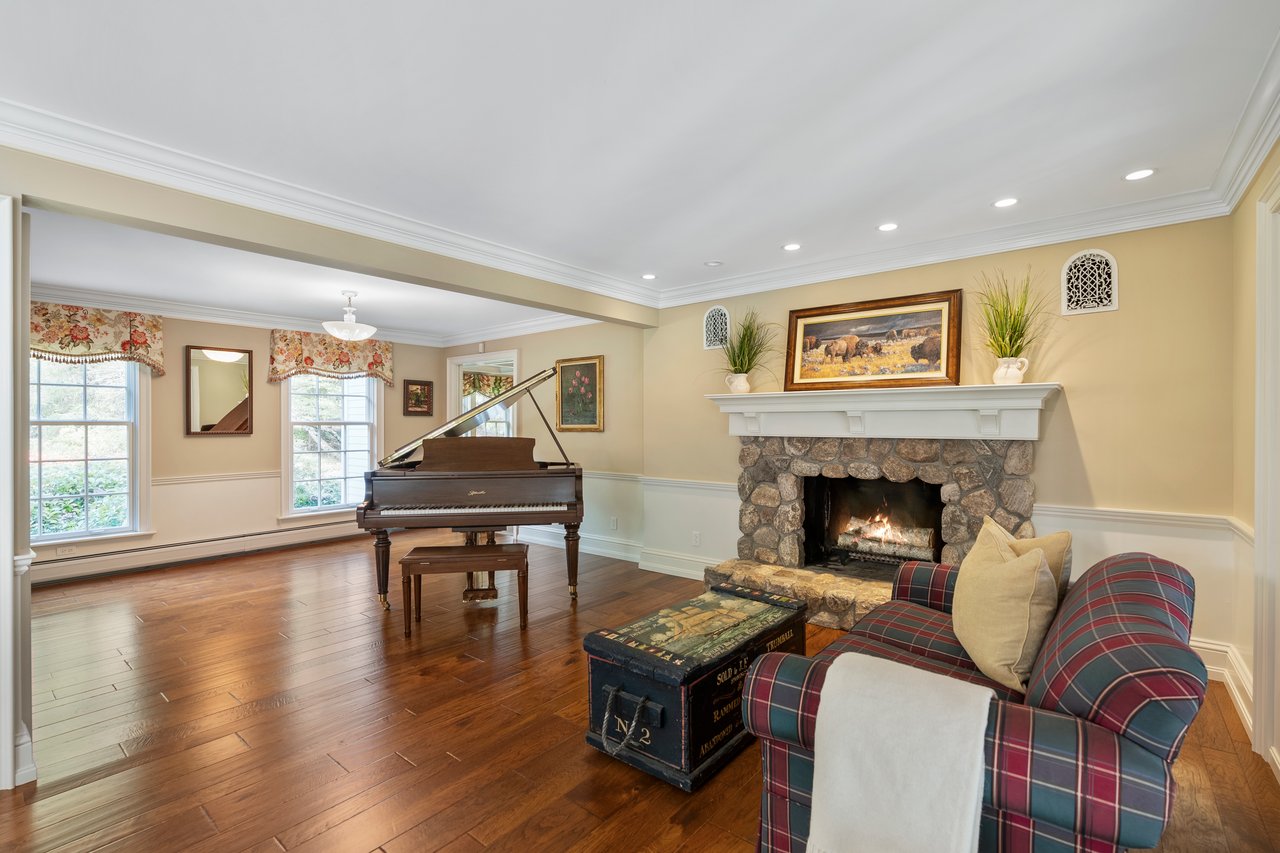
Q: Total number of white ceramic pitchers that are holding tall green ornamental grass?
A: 2